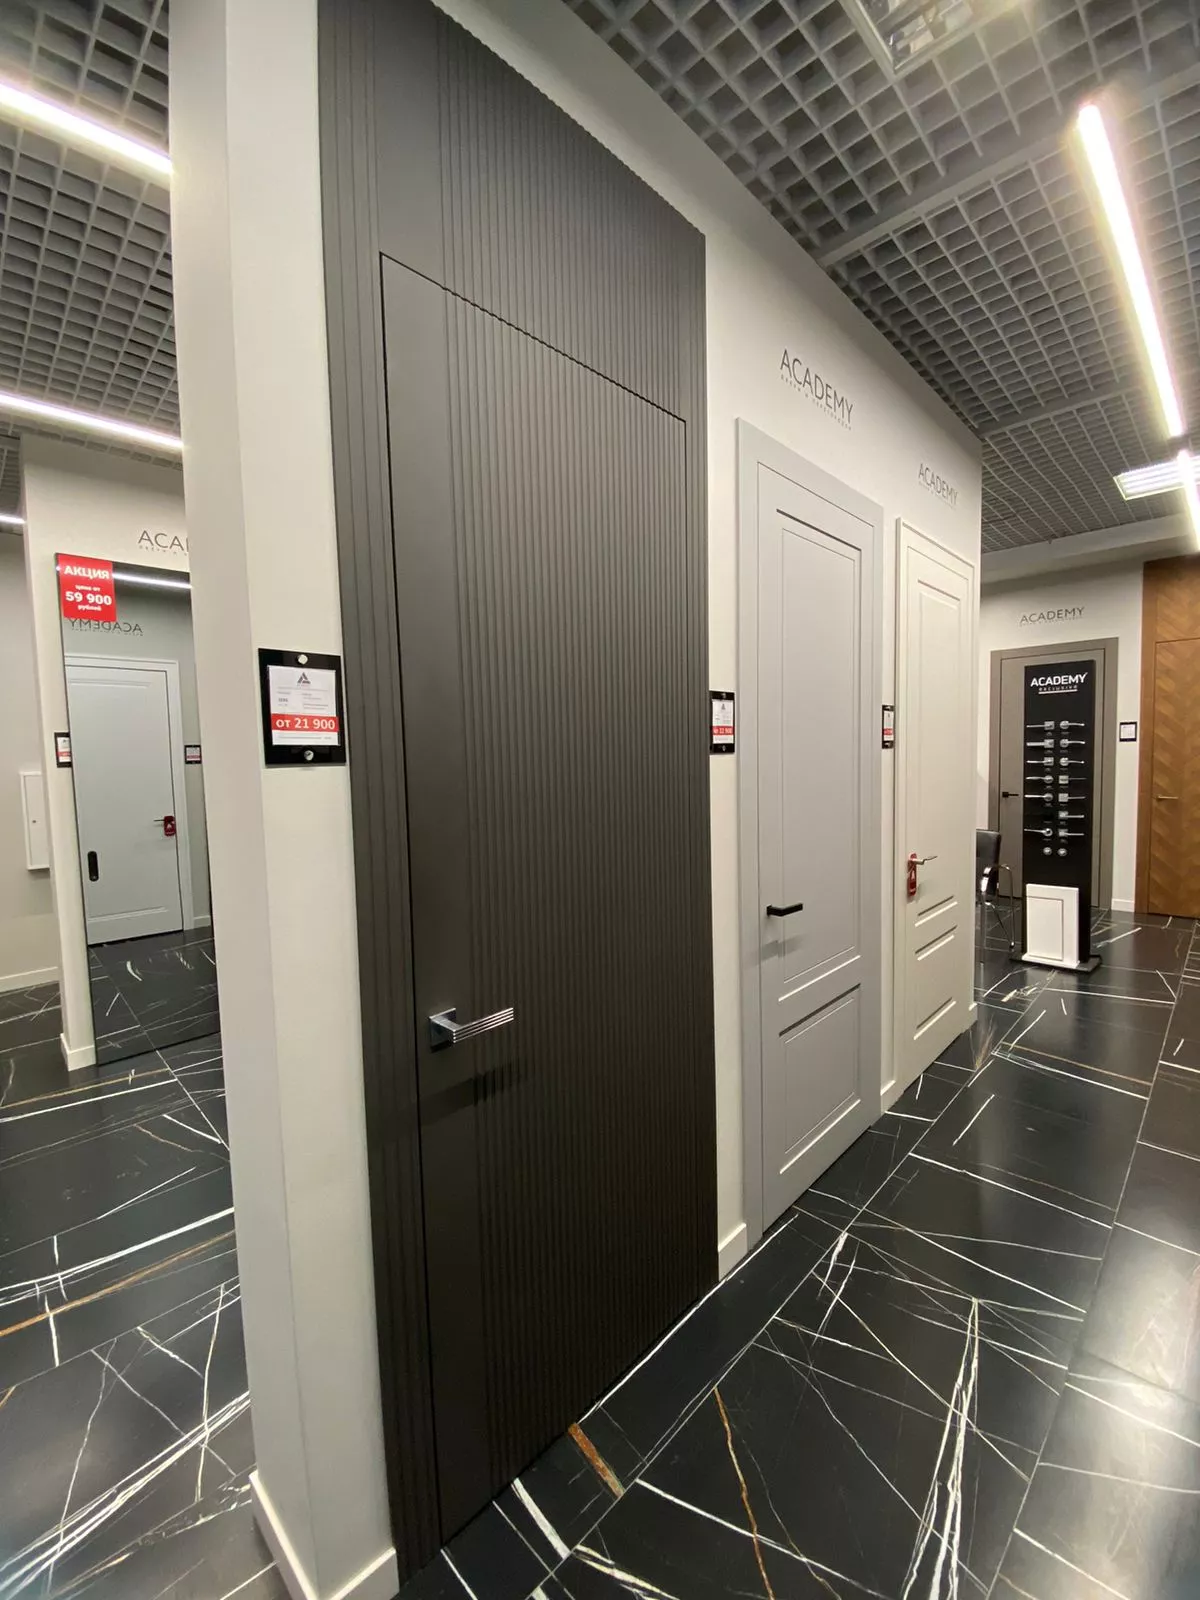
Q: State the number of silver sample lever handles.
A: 13